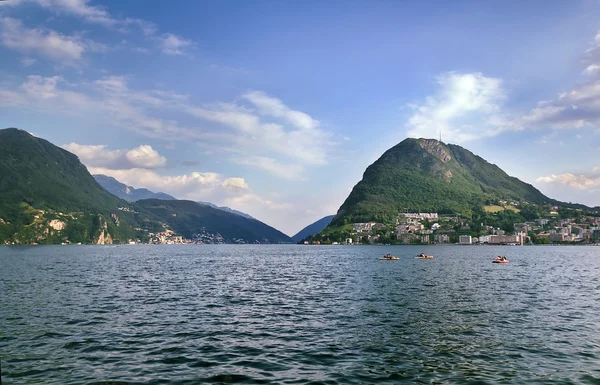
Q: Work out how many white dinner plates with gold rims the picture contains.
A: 0